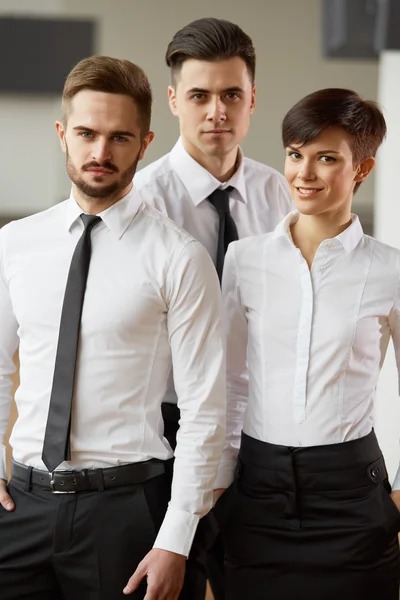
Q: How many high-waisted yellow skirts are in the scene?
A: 0